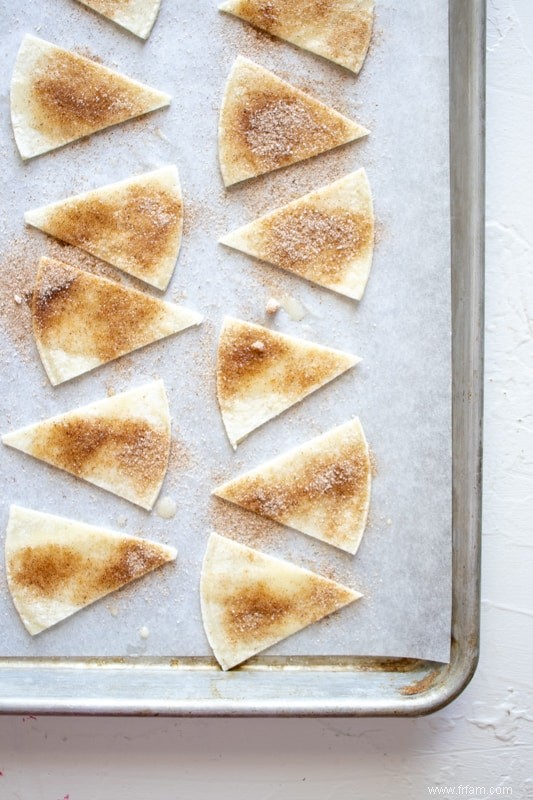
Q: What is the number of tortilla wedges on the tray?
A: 12